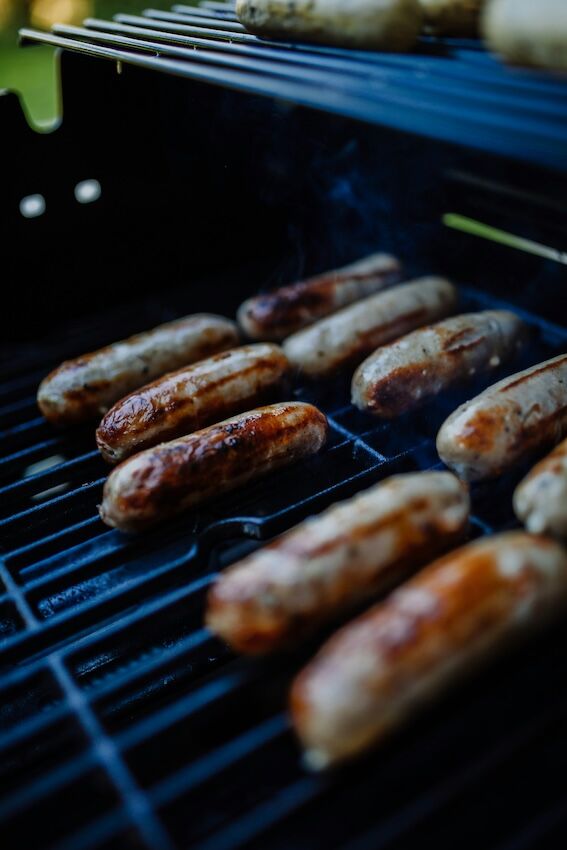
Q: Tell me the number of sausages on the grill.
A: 13